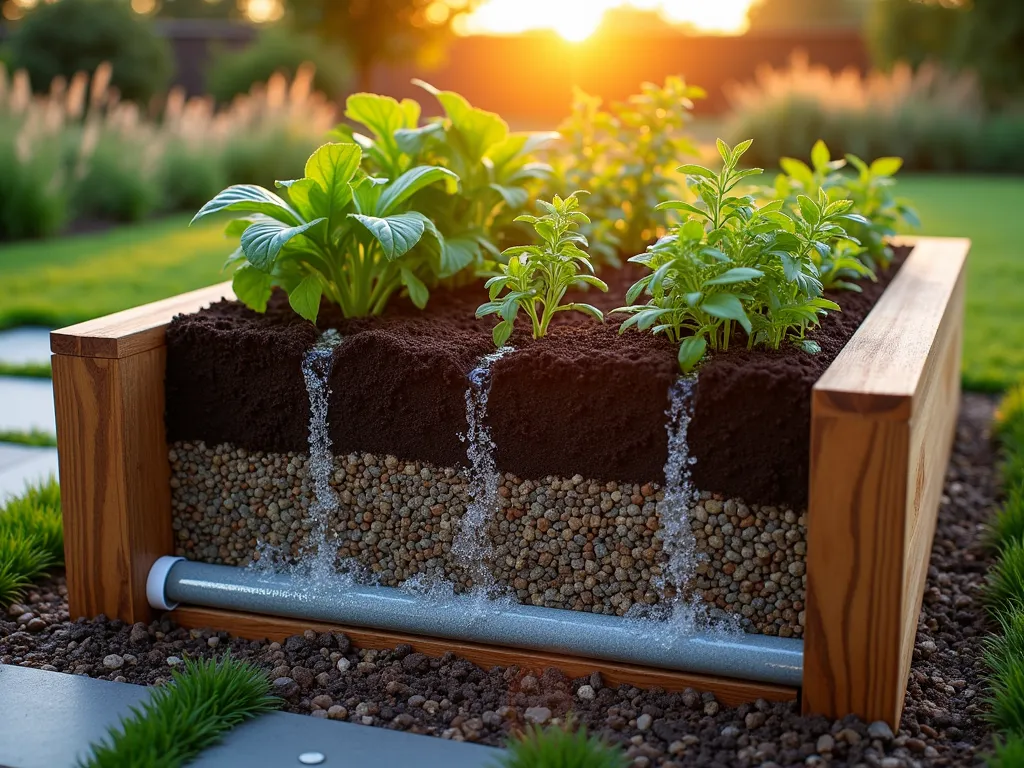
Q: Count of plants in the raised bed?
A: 6